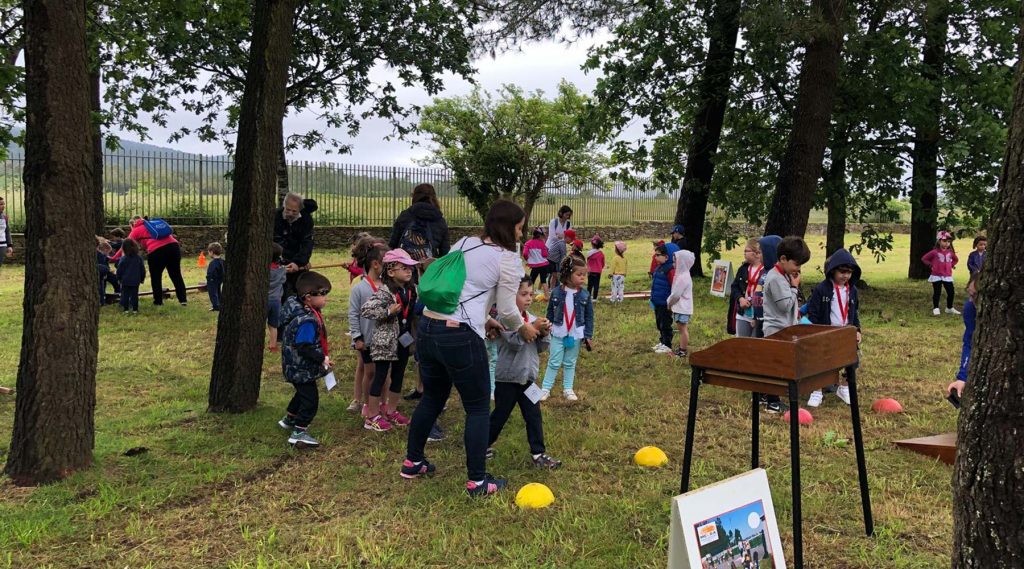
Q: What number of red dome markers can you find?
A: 2